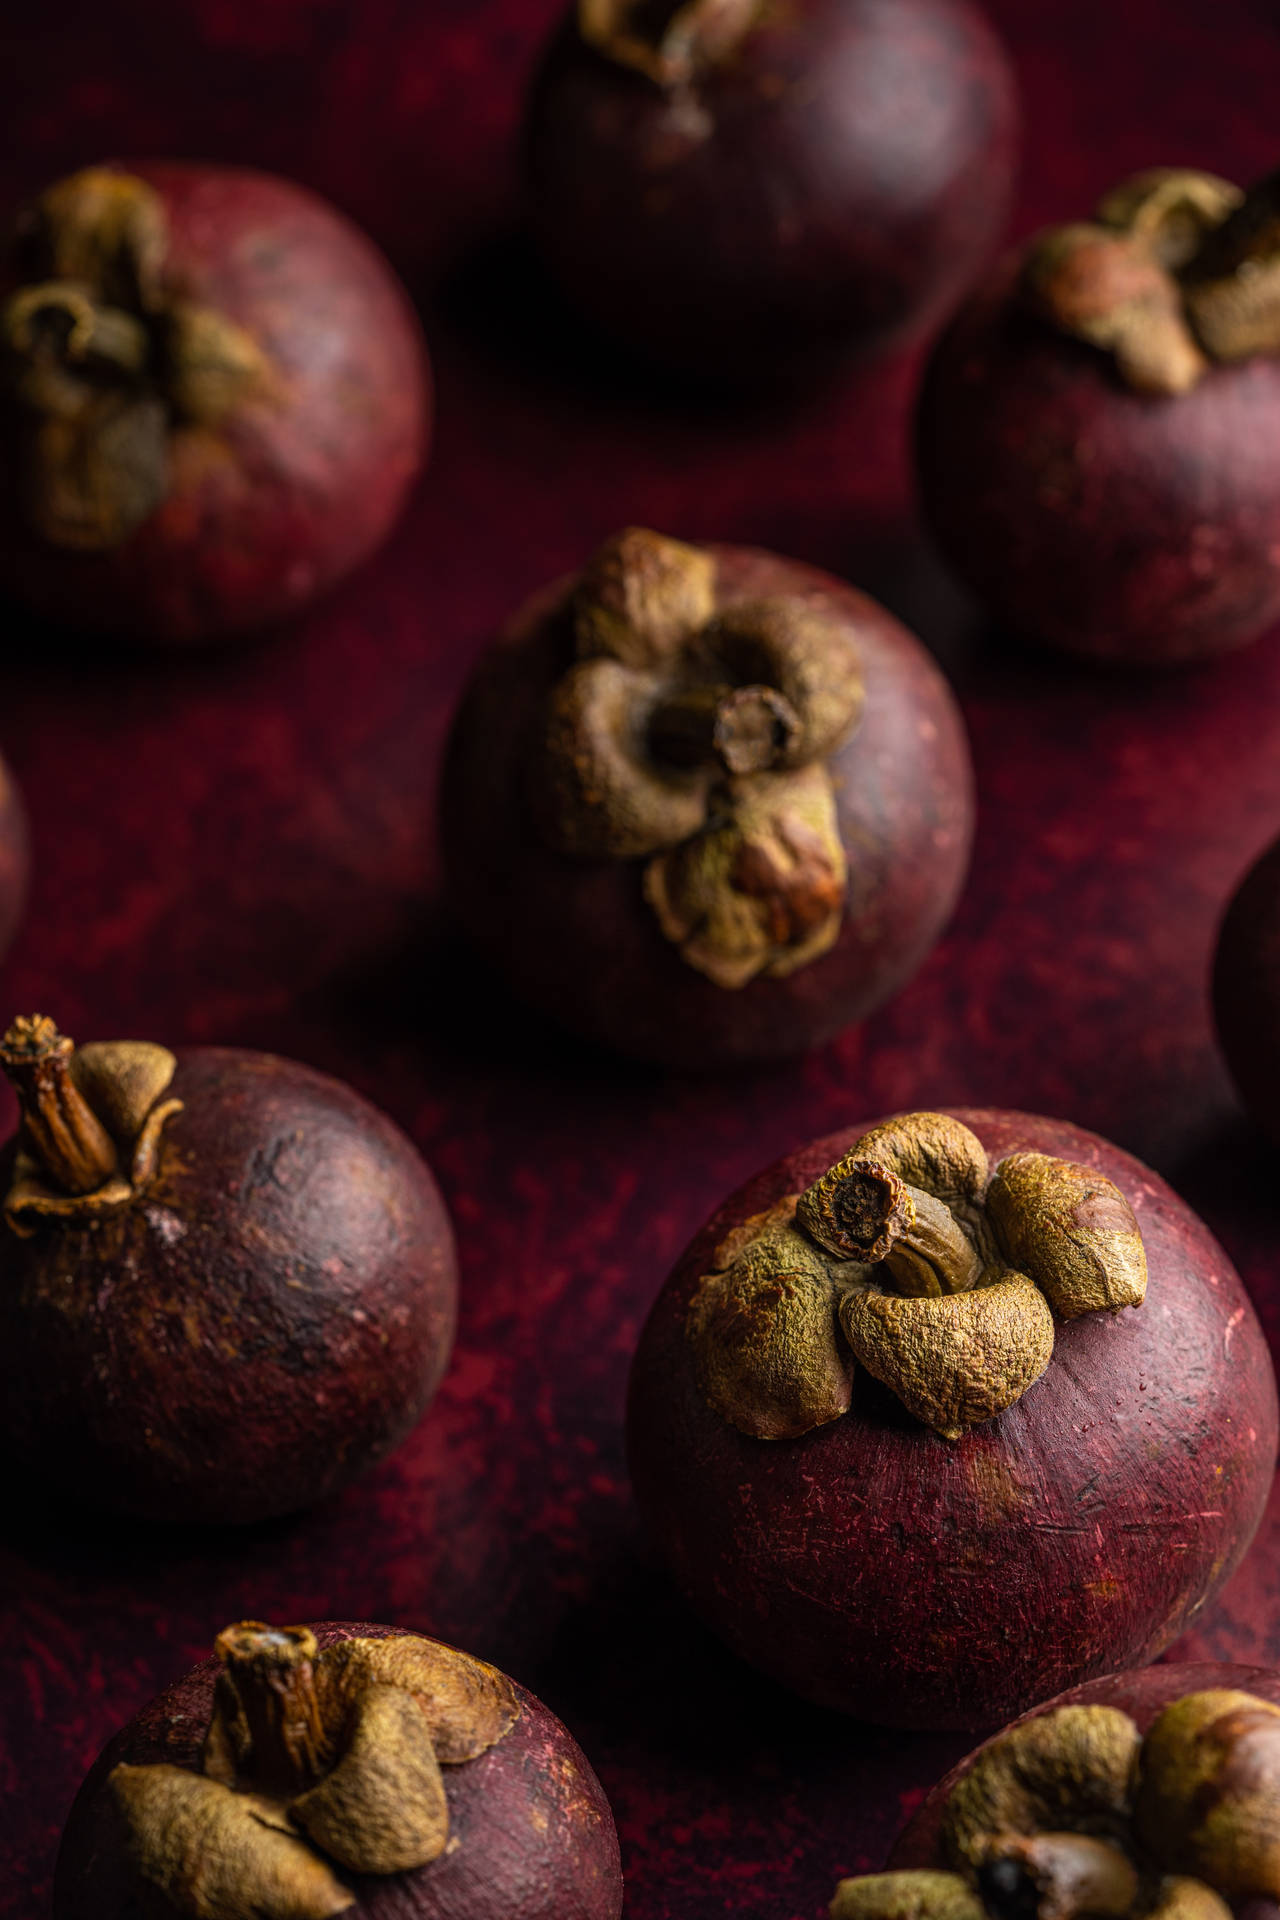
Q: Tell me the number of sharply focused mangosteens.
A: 1